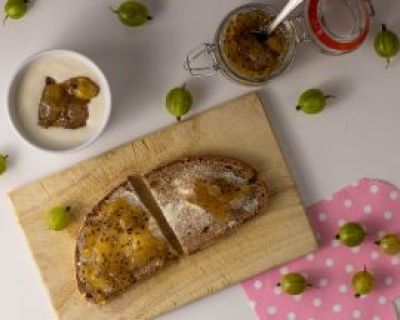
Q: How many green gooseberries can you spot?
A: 11